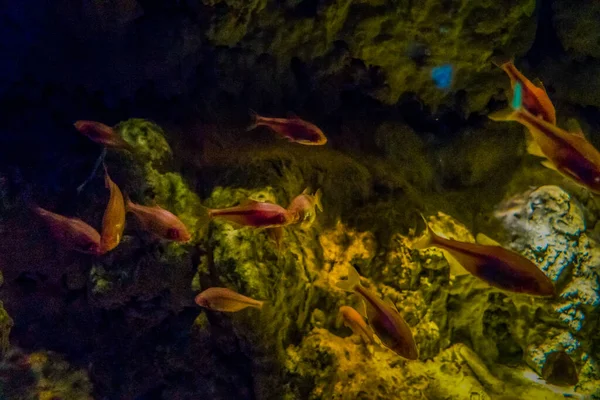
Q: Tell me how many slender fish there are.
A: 13